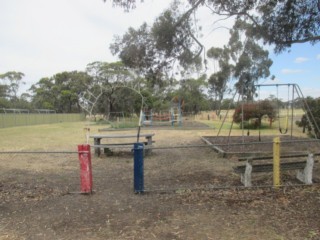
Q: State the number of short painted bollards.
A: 3